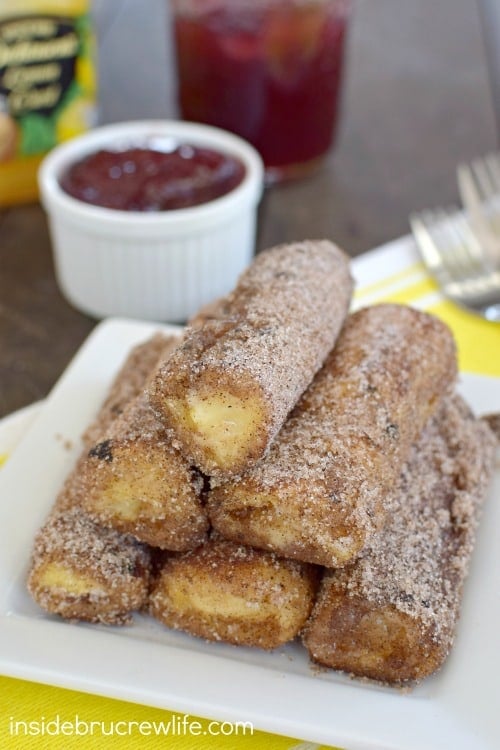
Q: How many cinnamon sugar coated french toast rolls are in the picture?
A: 6